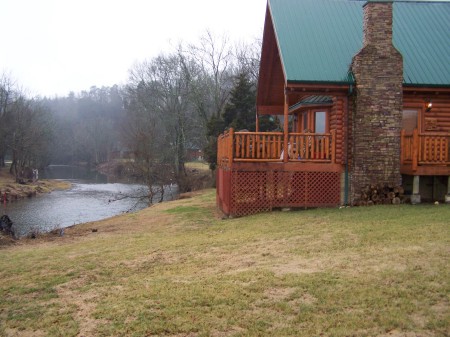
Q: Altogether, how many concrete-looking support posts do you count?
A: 2